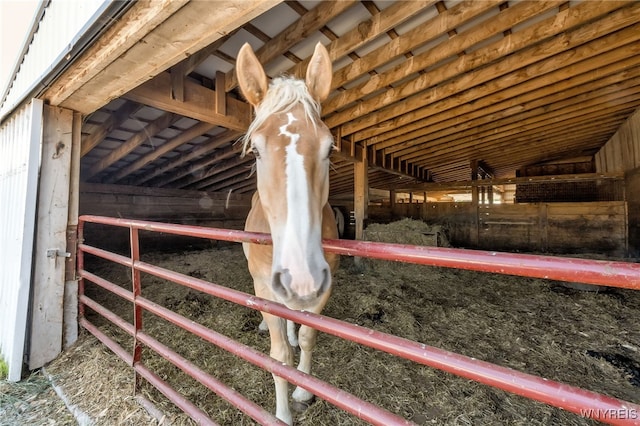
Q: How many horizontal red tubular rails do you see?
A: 5